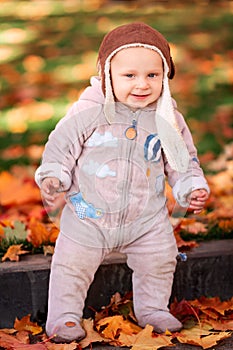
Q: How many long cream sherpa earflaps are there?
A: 2